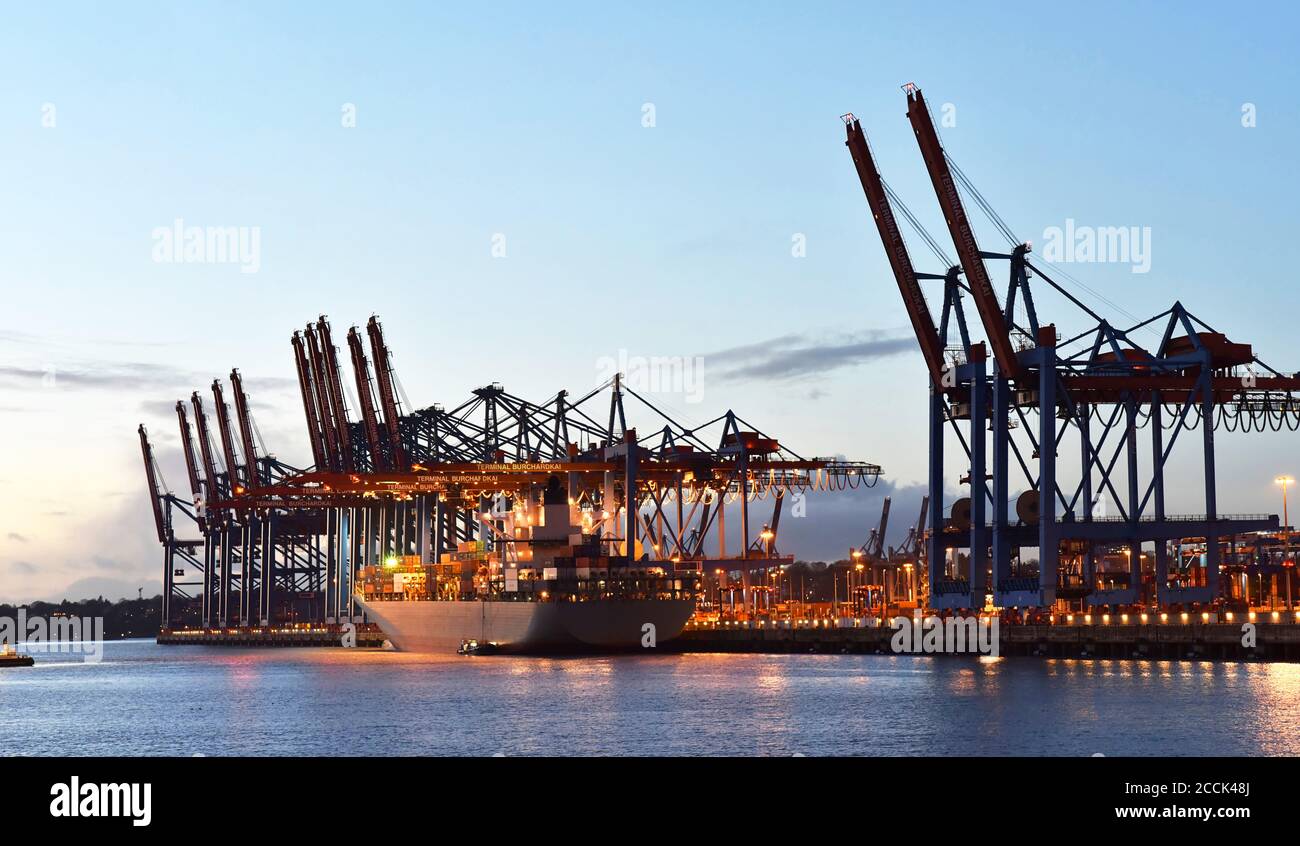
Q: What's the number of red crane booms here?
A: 12